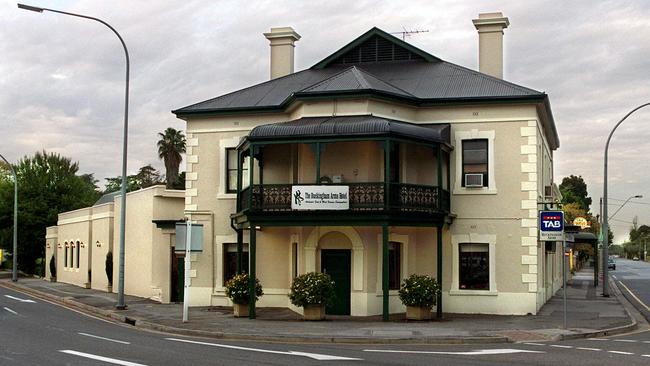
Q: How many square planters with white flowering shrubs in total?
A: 3